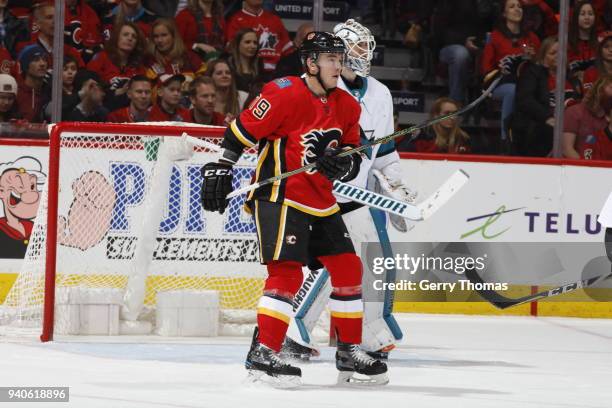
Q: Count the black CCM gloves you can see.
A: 2